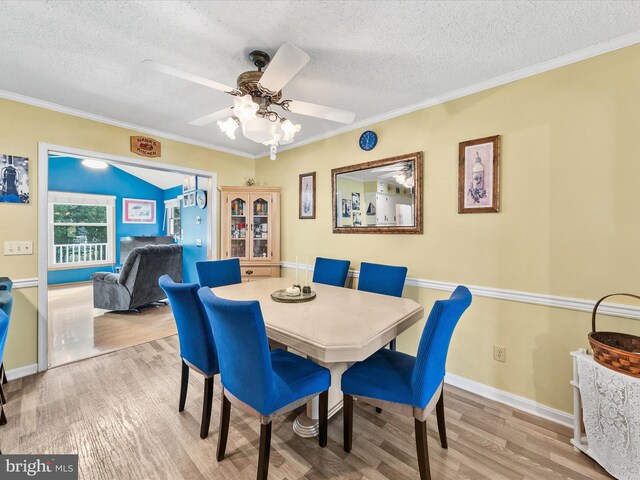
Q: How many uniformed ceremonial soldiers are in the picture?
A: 0